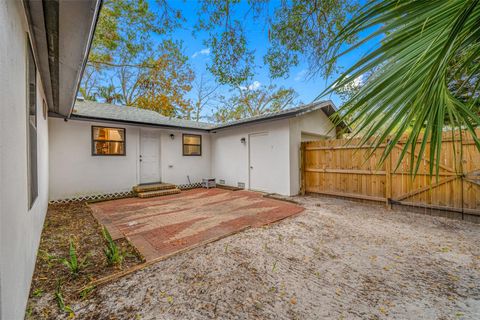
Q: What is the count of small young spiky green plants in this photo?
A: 3